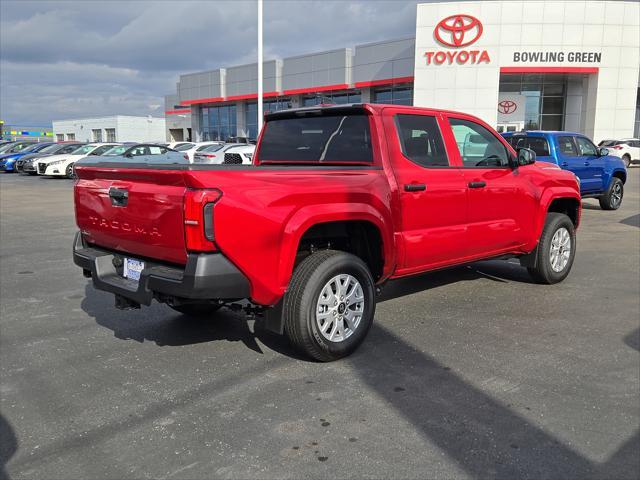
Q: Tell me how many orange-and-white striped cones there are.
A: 0